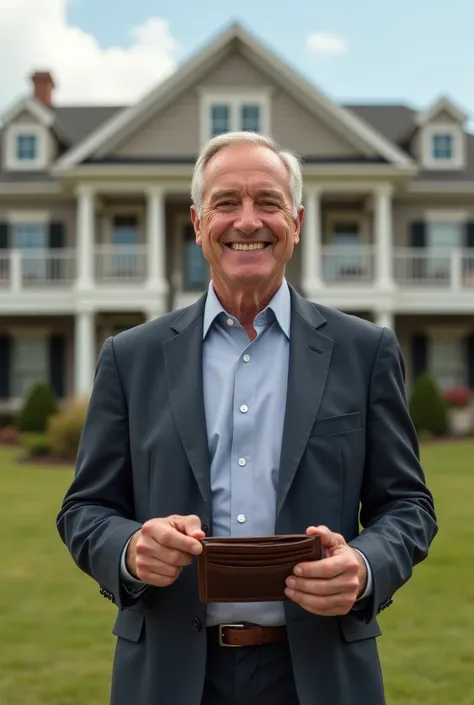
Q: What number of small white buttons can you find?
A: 5